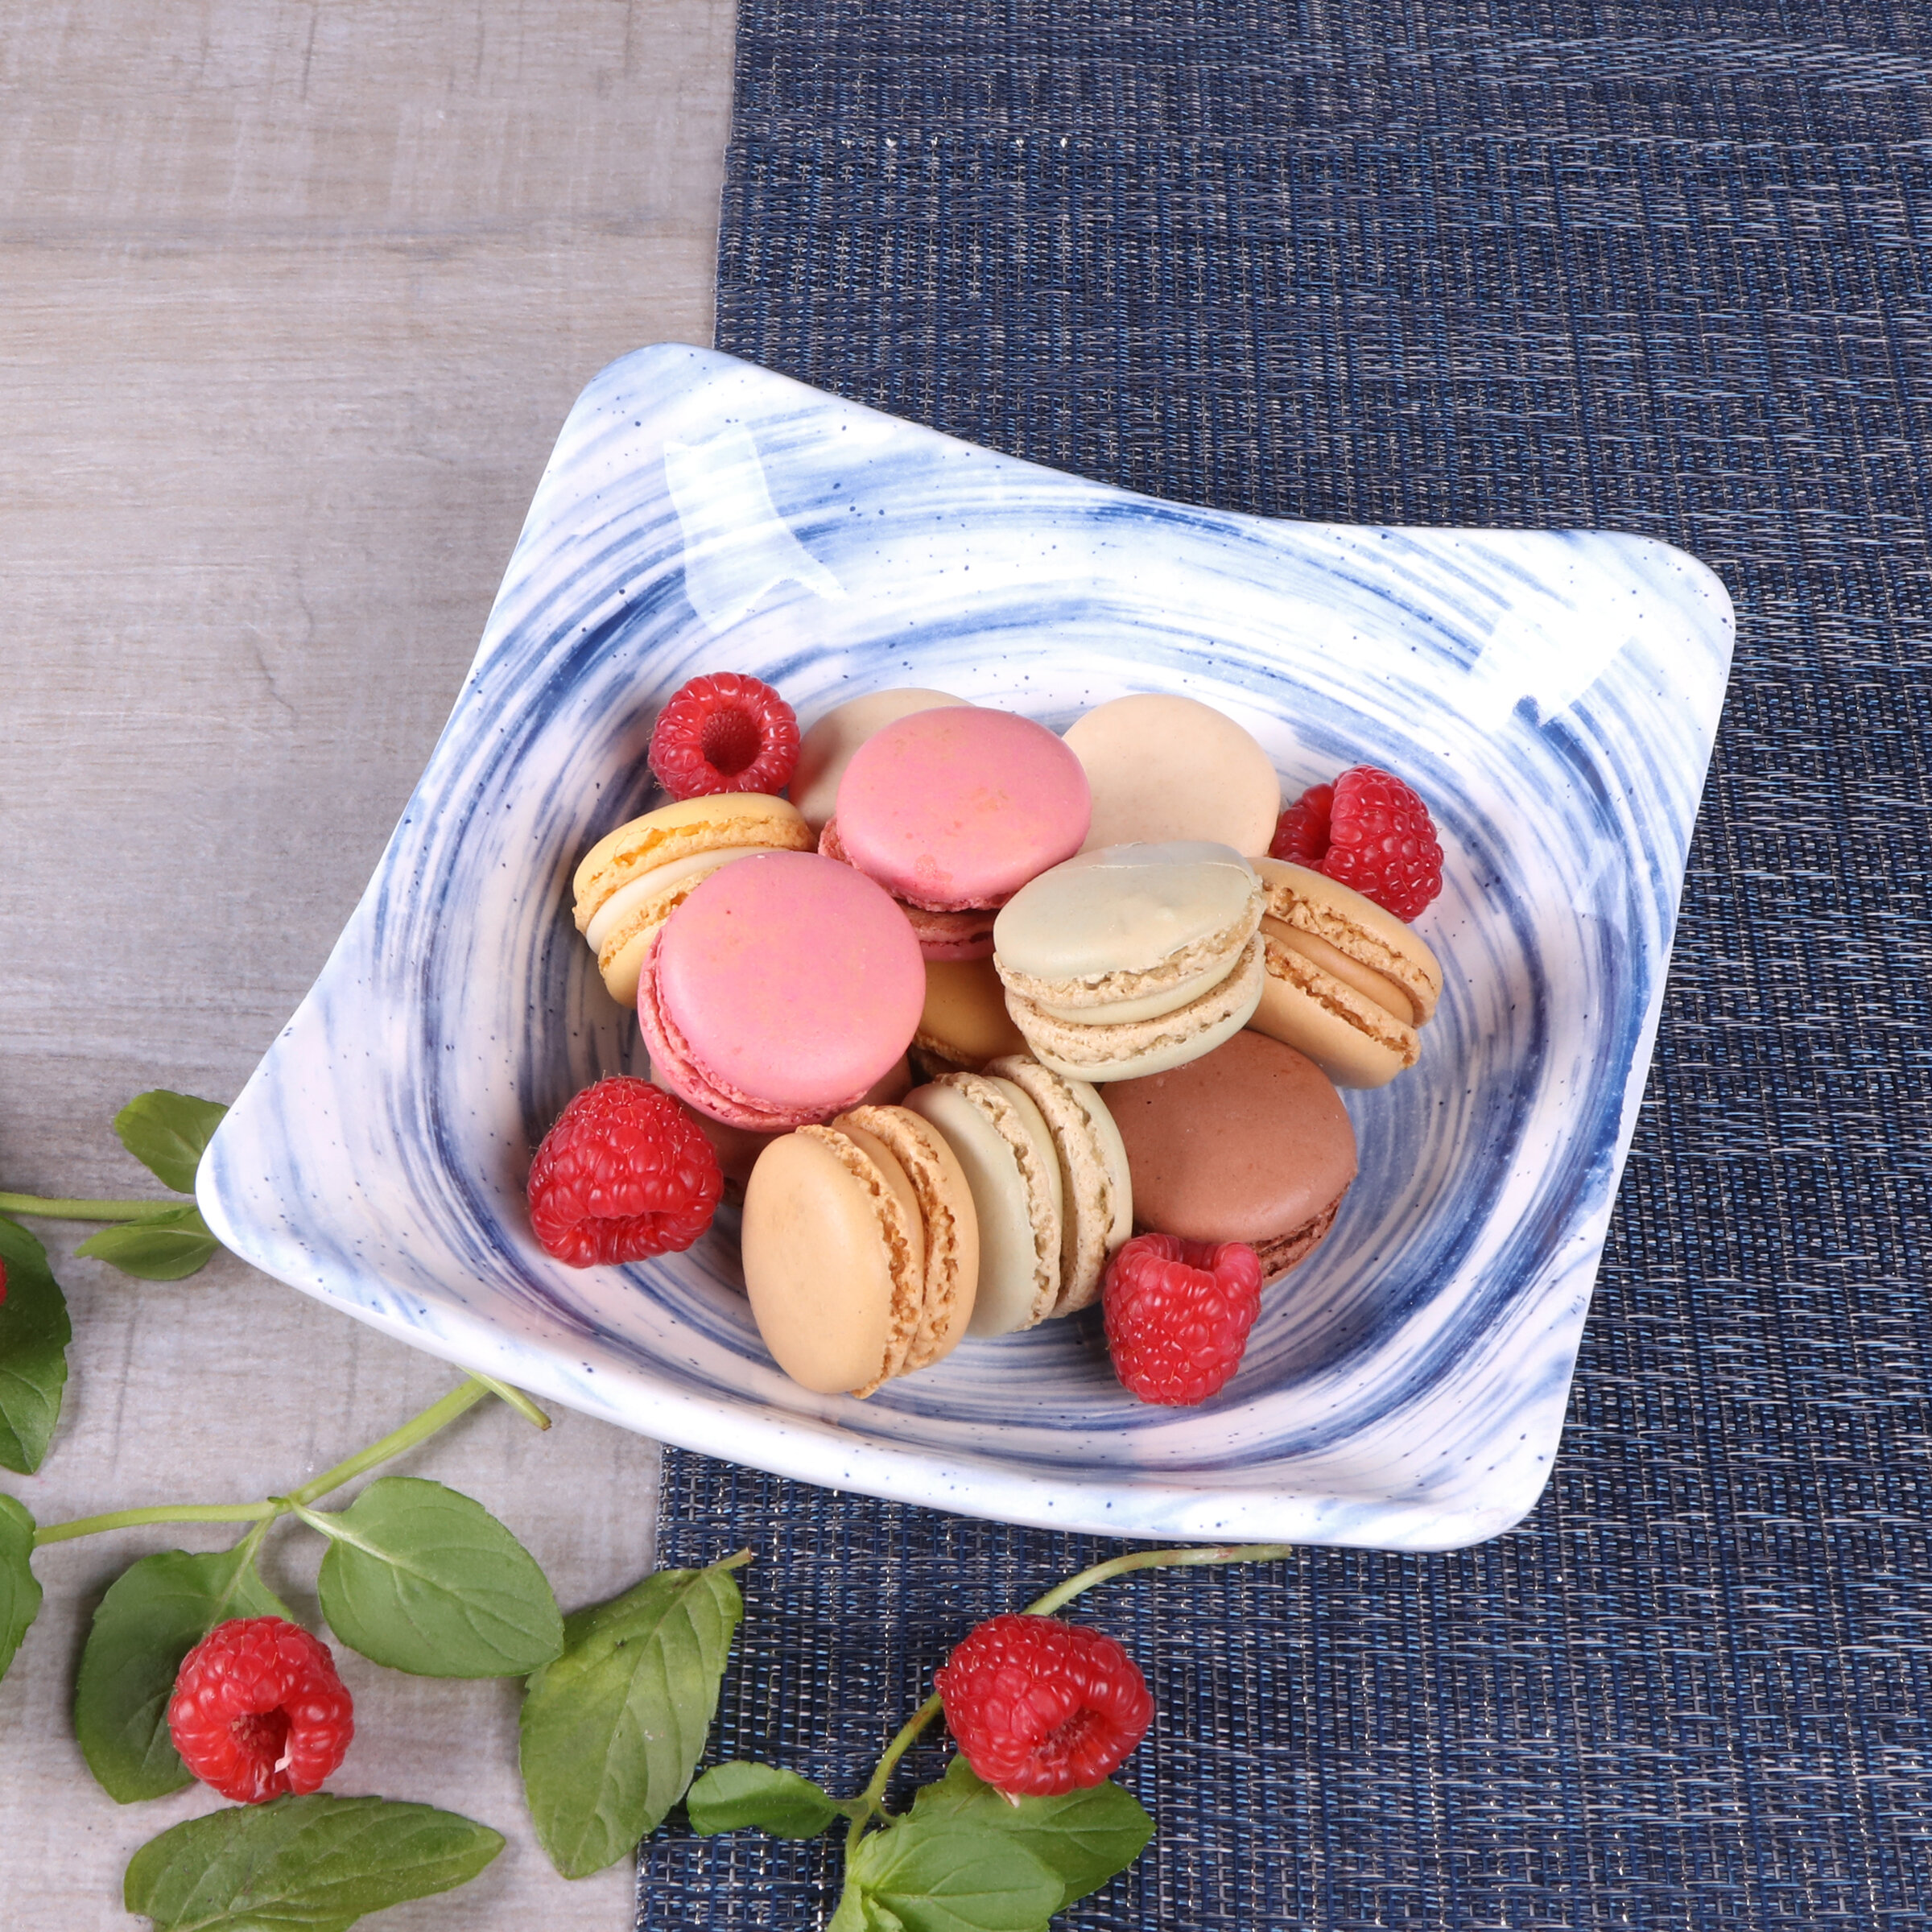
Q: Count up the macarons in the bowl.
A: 12